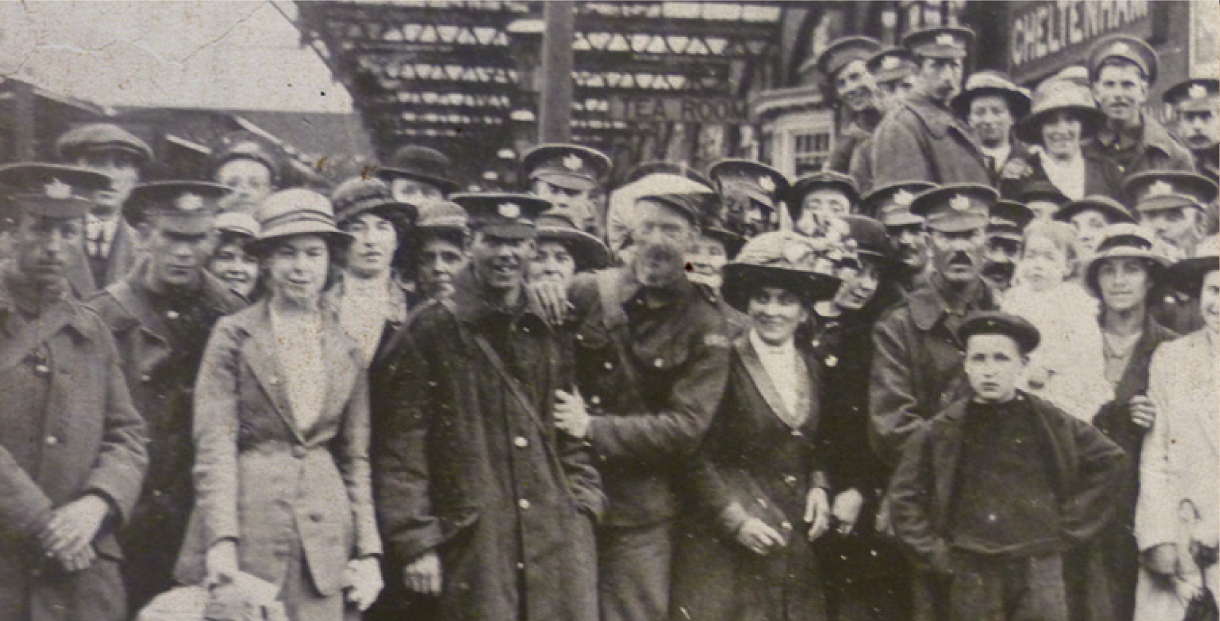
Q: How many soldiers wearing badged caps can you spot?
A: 12